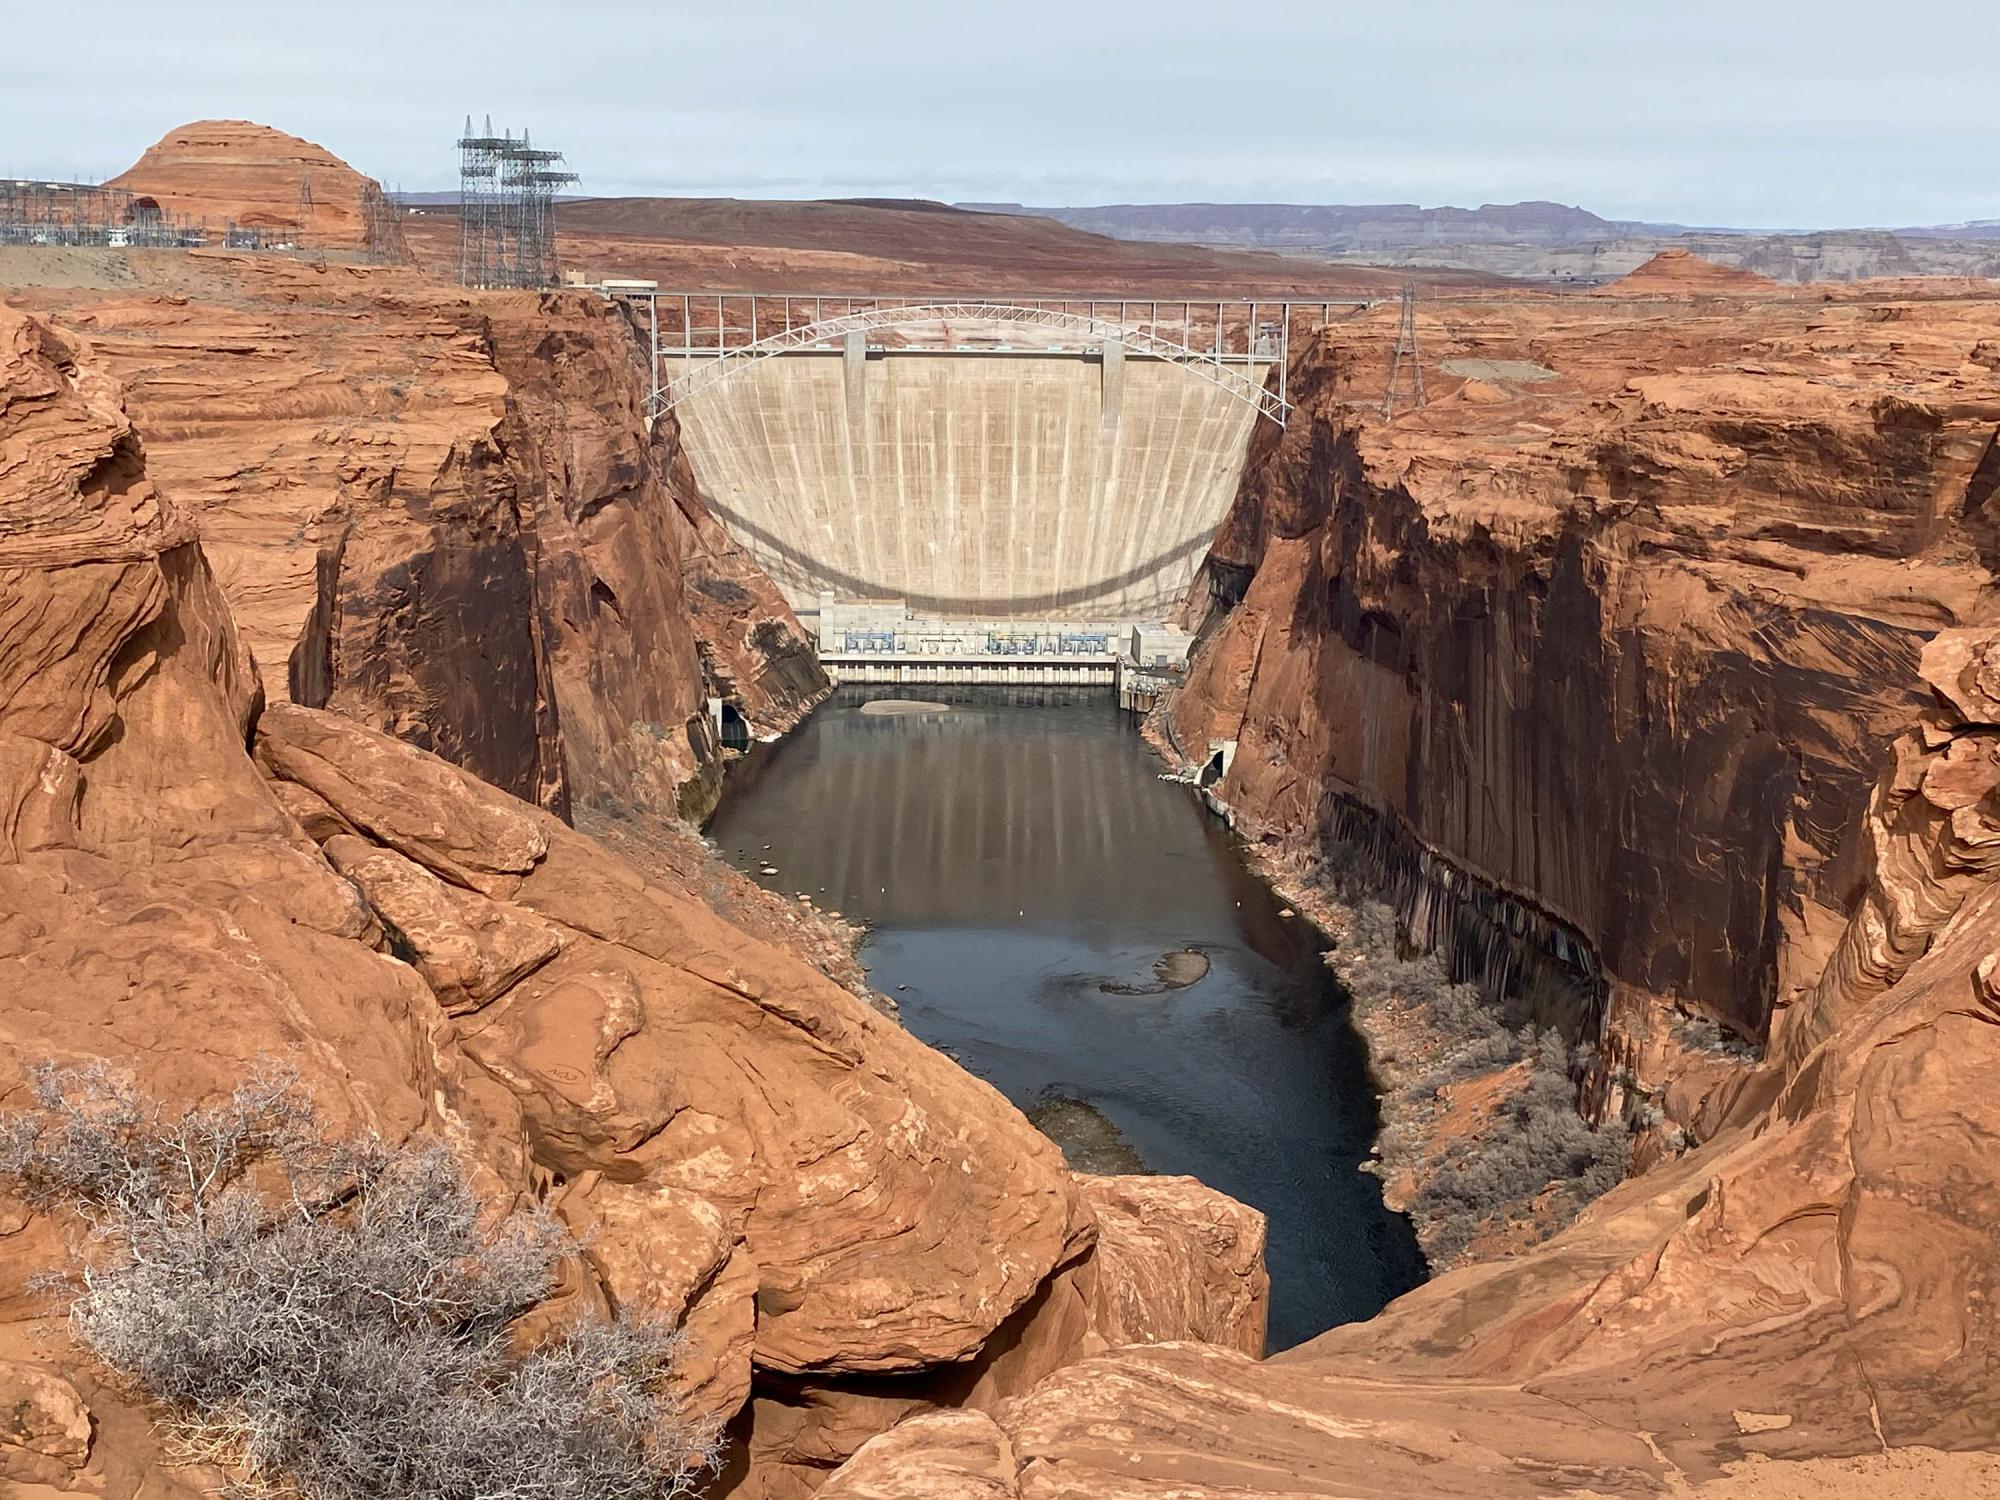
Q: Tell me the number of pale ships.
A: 0